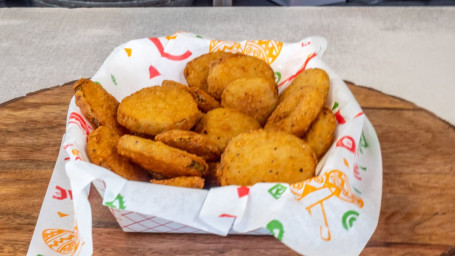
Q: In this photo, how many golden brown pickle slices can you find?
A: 15